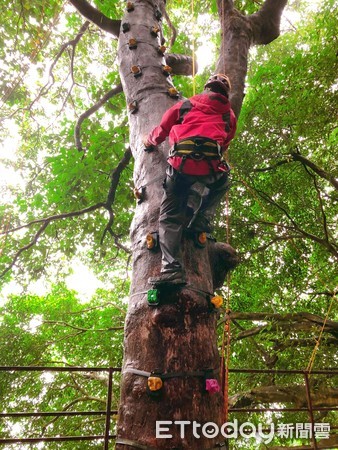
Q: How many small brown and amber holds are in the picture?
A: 13